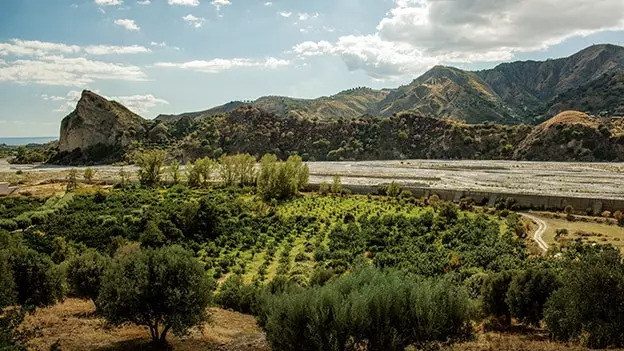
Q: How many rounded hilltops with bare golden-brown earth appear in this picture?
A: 1